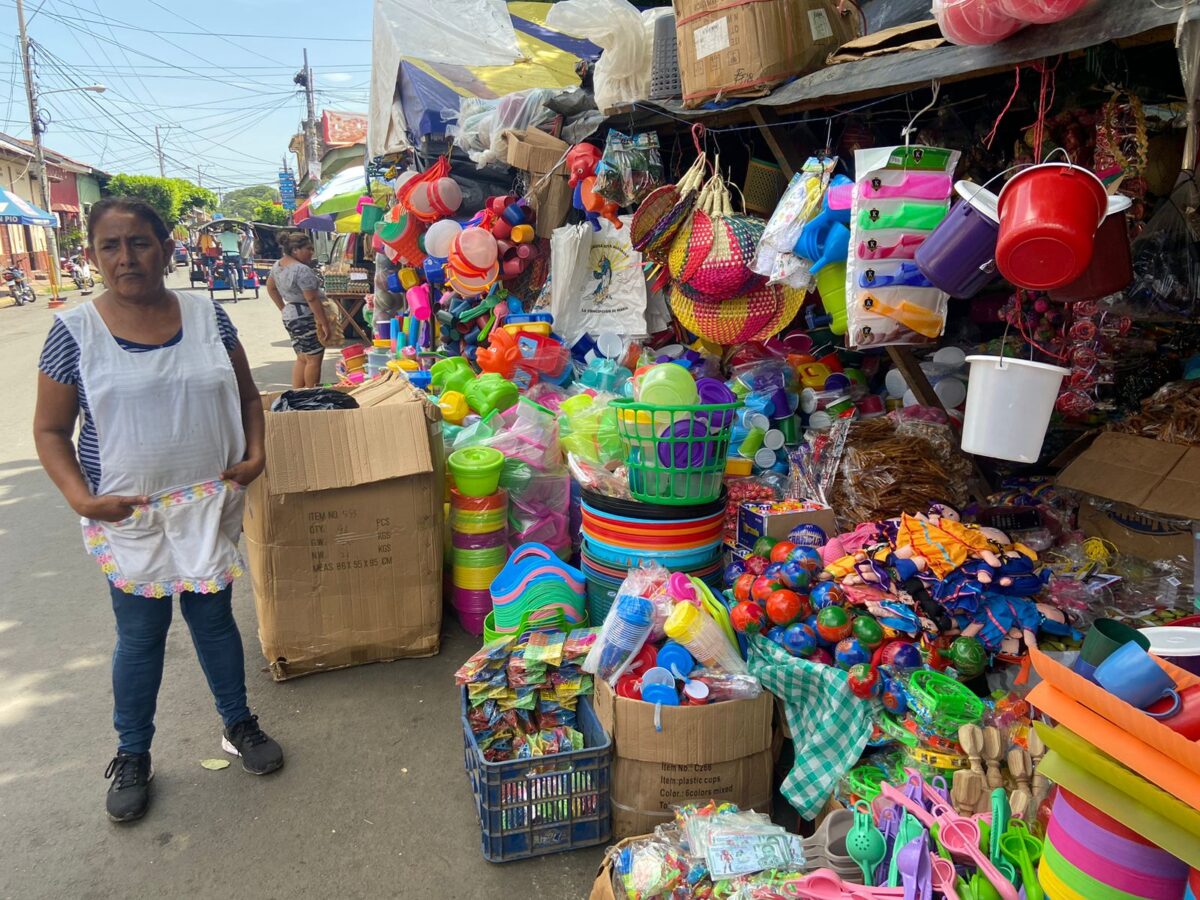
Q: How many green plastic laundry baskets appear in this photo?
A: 1